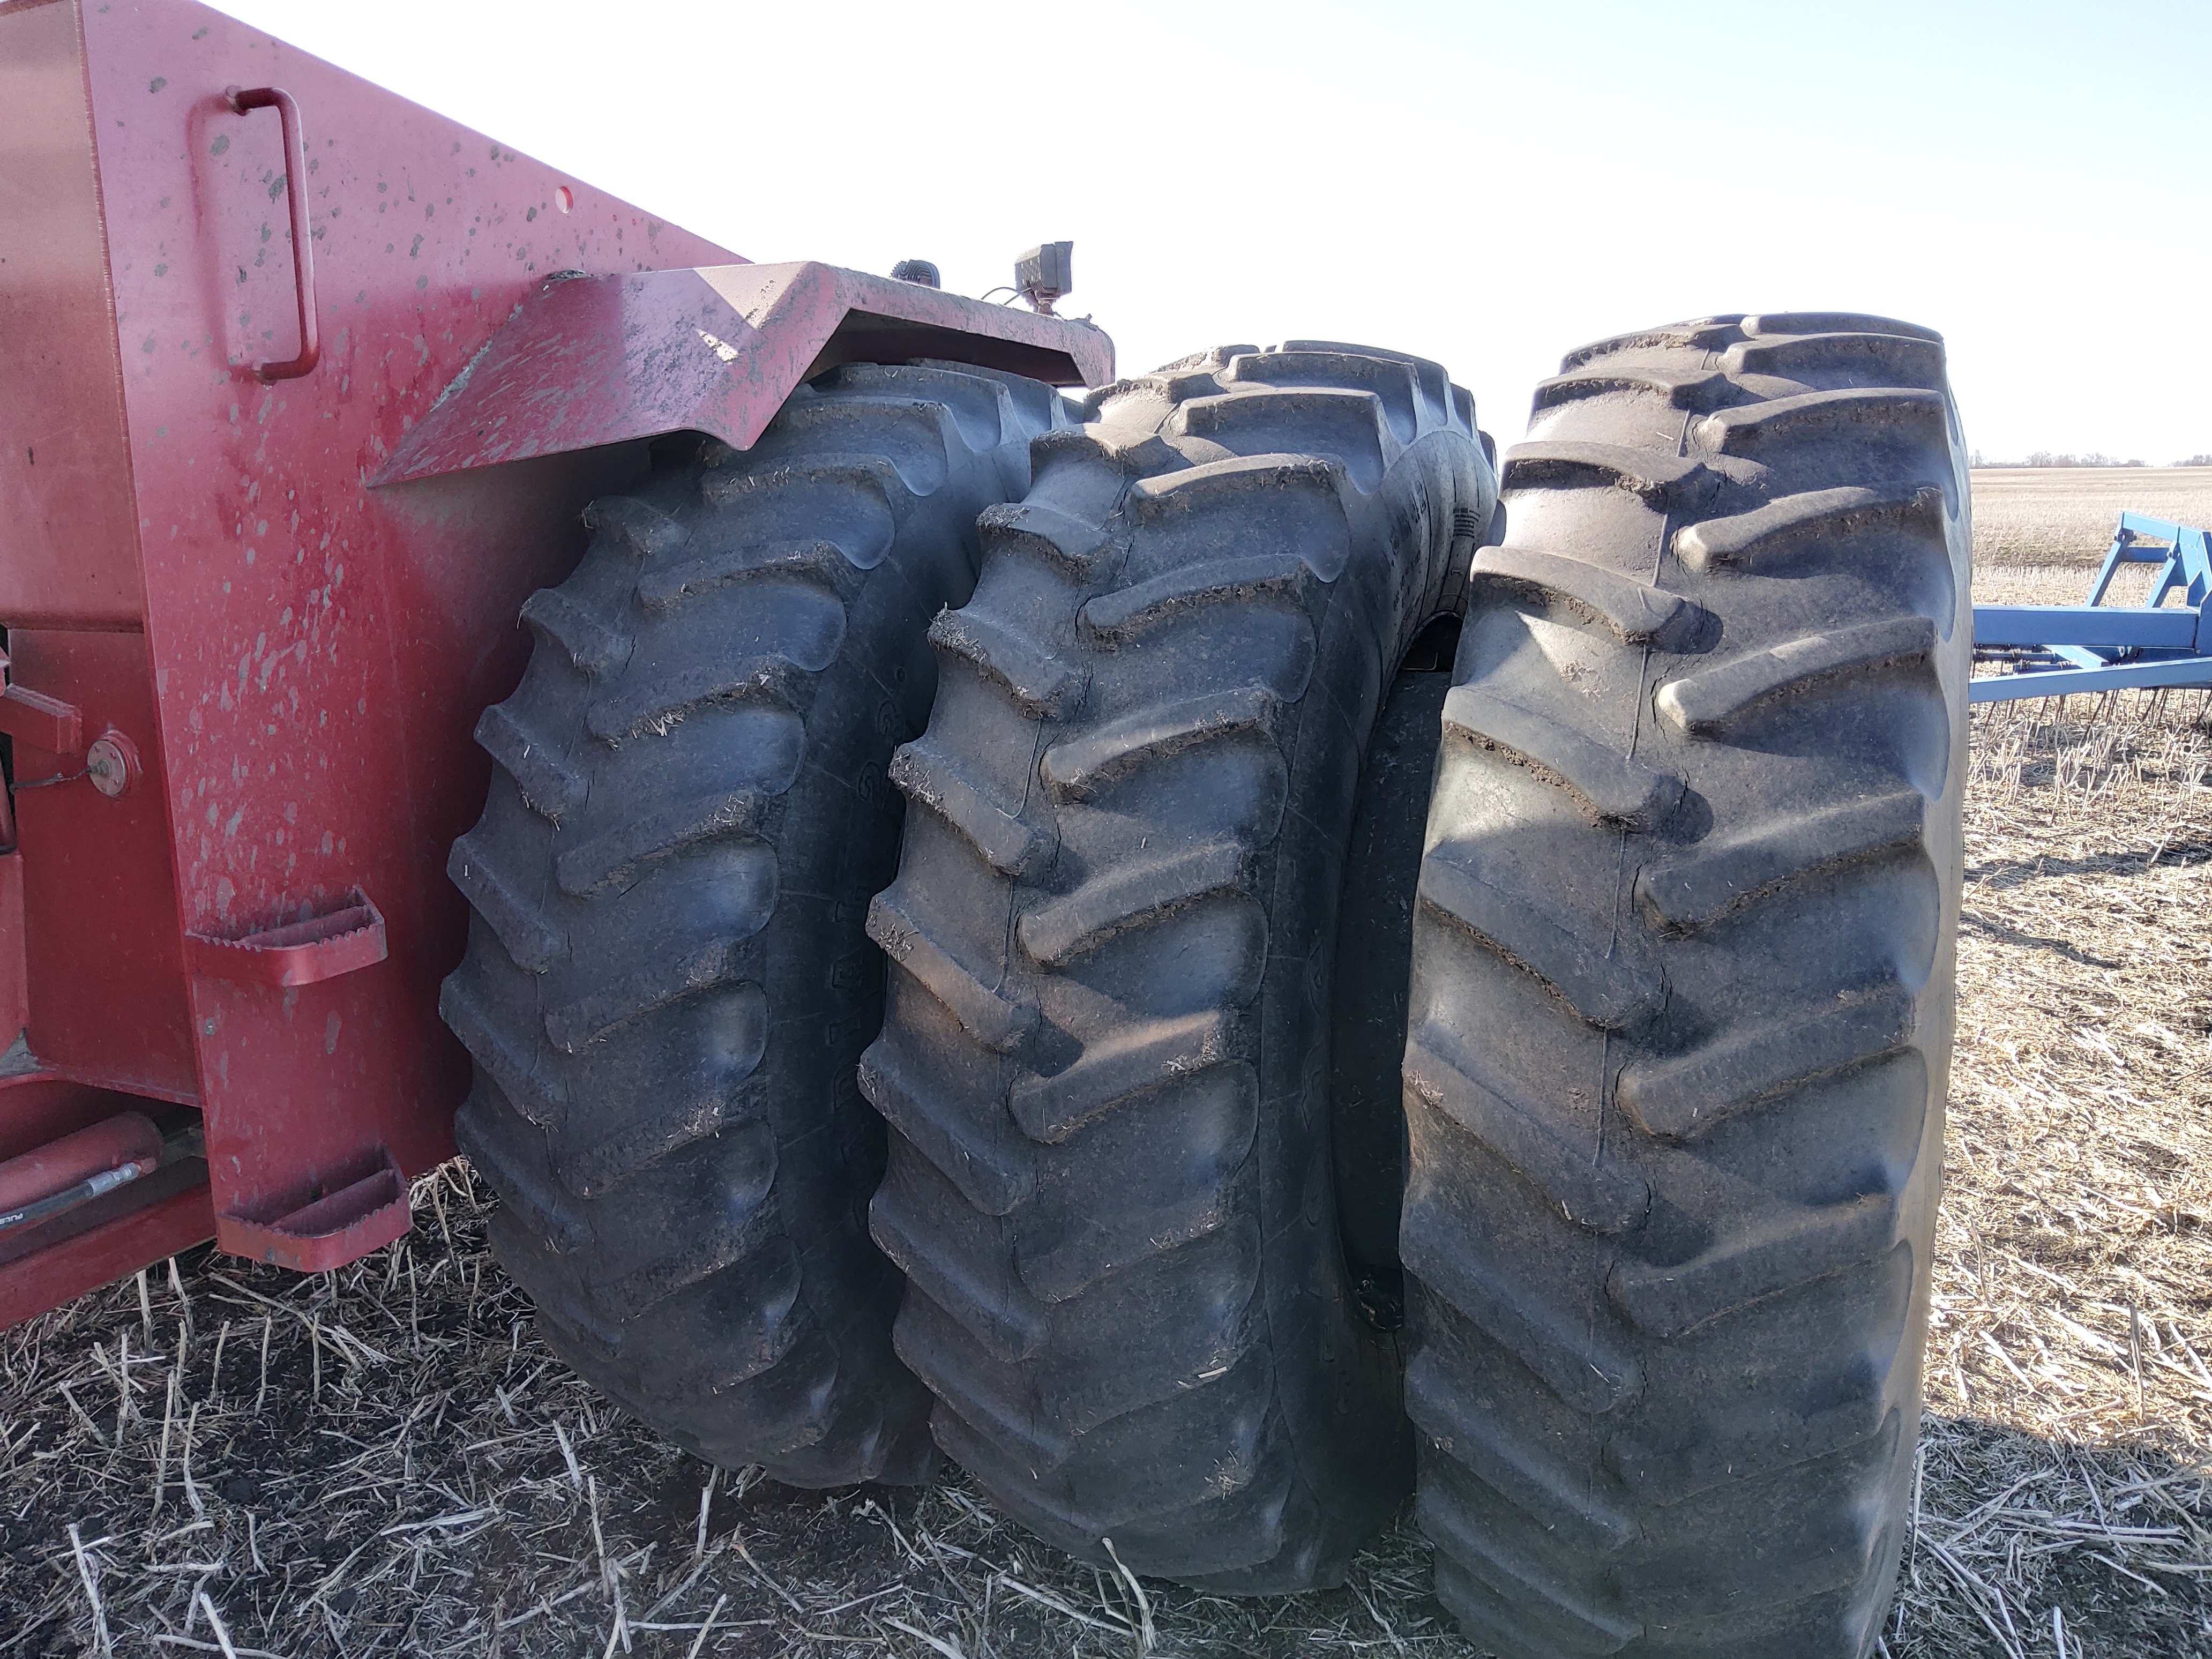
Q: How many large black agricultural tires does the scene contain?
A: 3